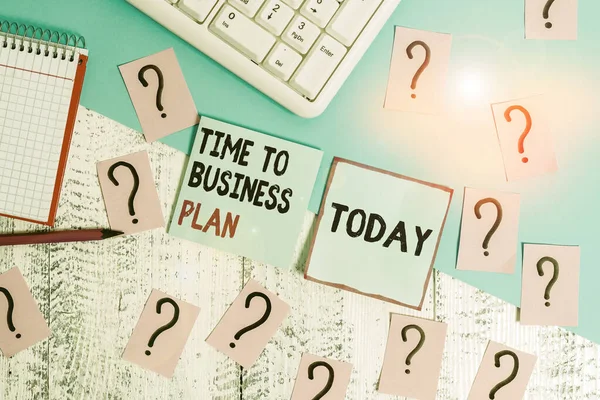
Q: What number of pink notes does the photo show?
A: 13